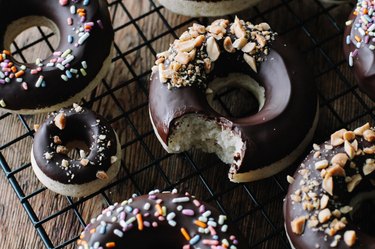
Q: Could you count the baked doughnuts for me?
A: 7